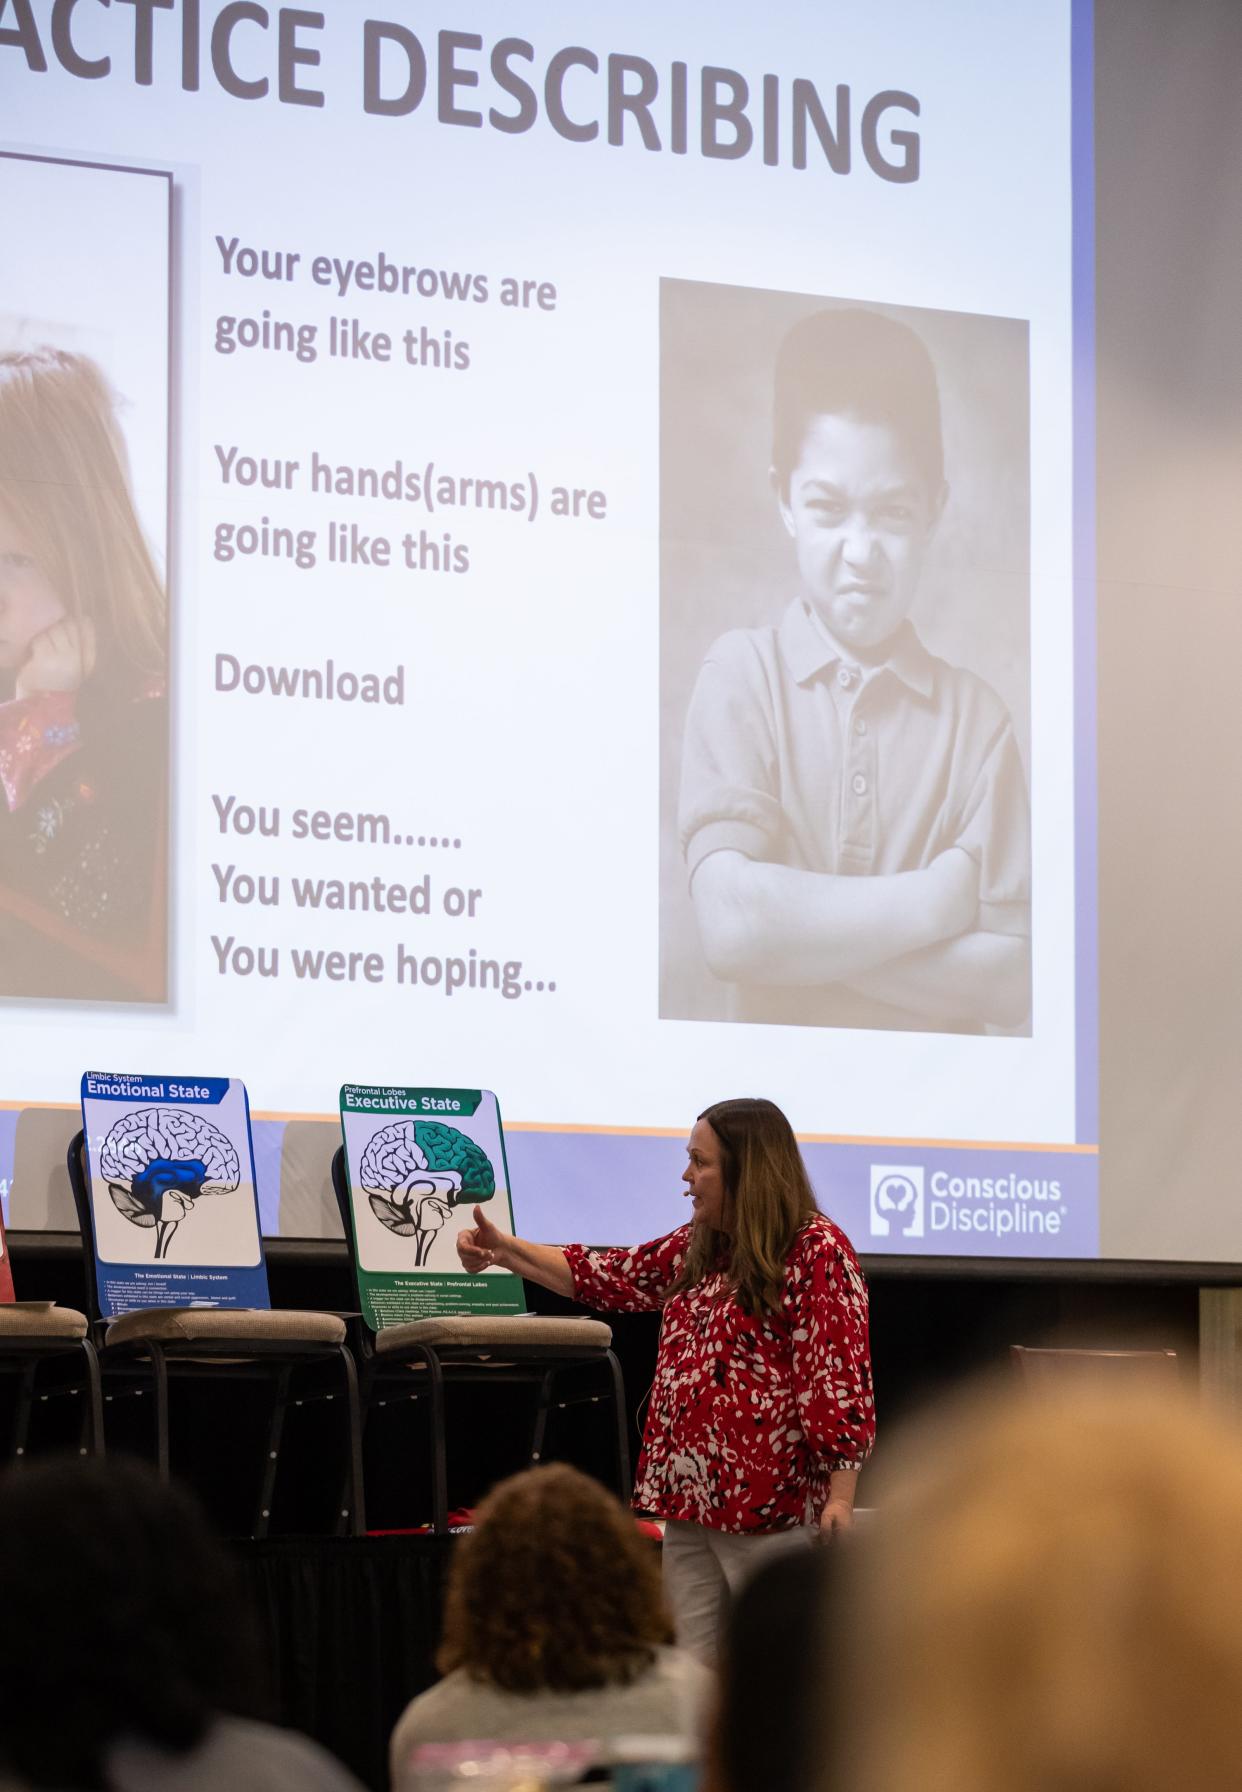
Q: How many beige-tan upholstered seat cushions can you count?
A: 3